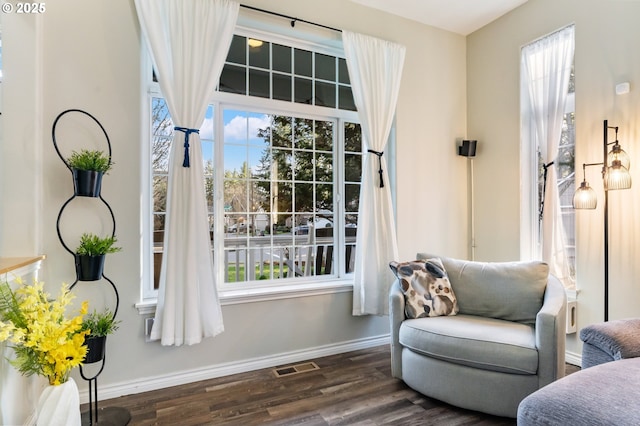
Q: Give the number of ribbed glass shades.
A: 3